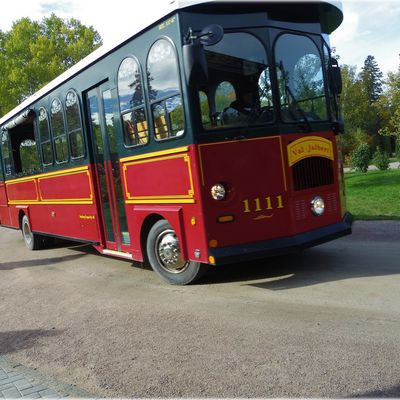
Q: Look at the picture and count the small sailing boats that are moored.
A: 0